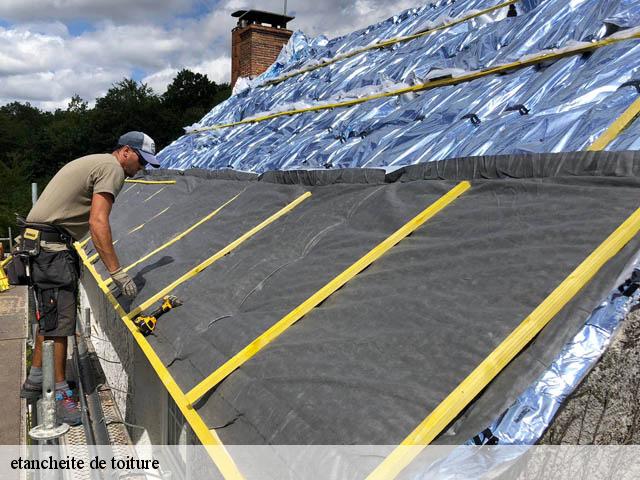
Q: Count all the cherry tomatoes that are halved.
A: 0